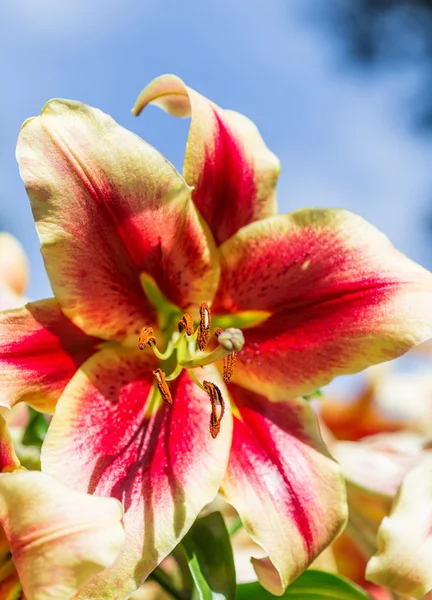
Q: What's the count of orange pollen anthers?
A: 6